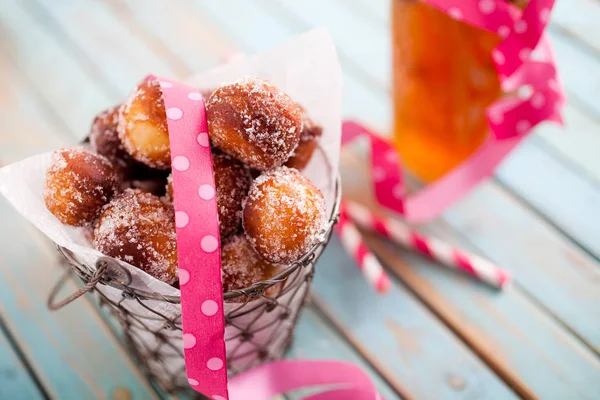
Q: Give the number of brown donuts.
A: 9